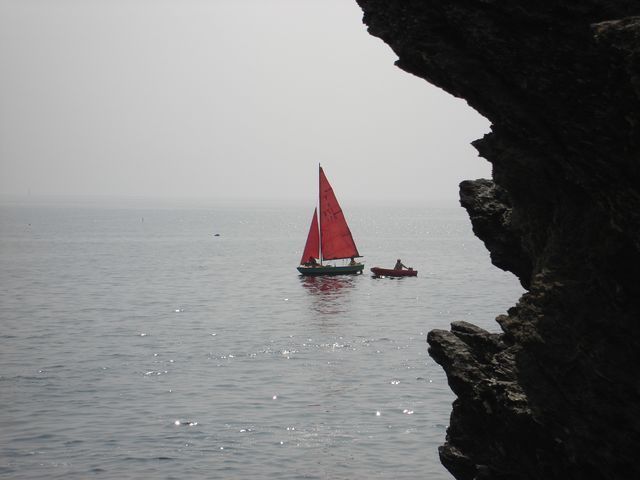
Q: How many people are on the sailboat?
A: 2